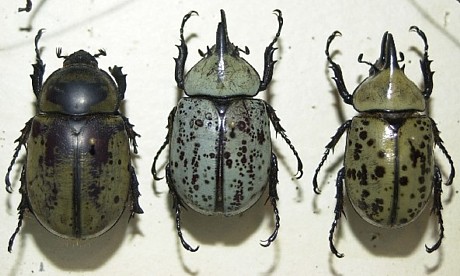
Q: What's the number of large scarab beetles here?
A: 3